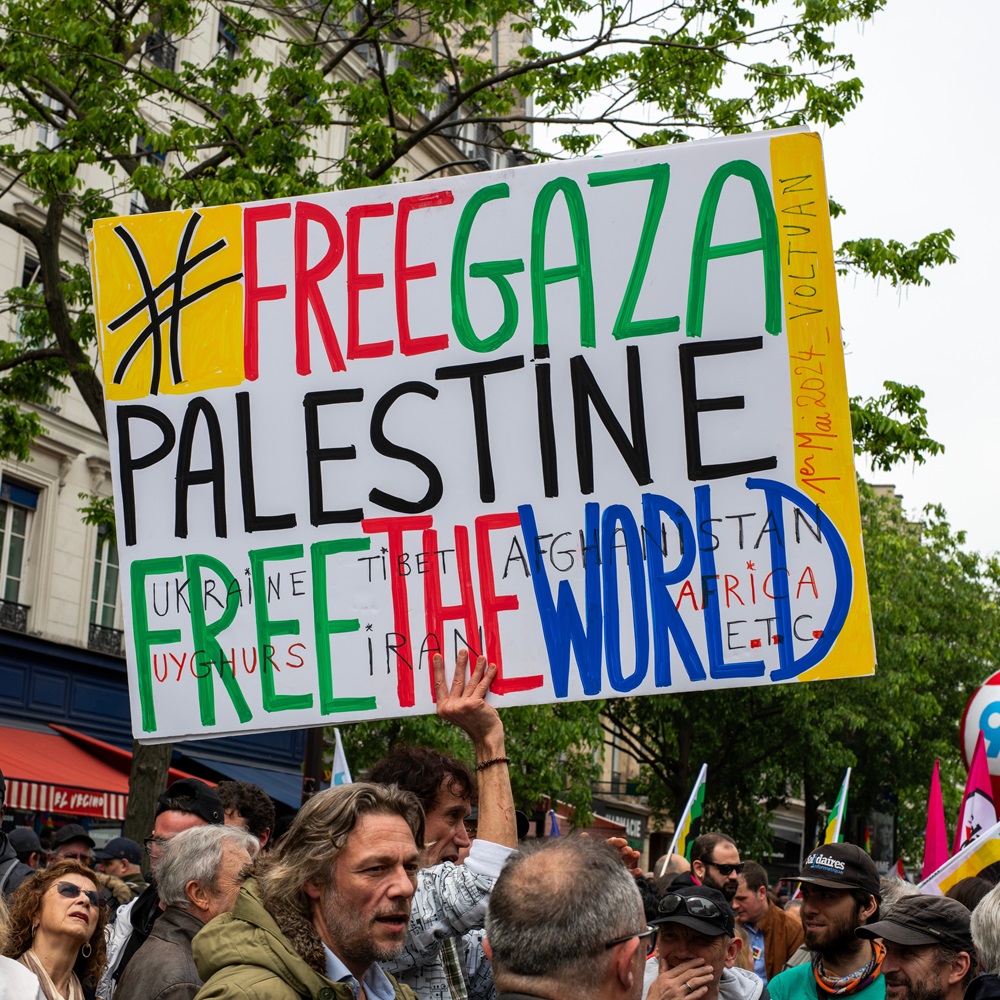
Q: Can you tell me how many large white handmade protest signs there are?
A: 1